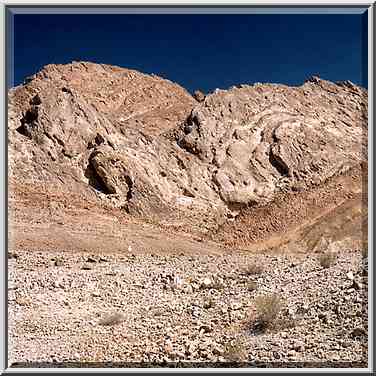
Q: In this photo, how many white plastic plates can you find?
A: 0